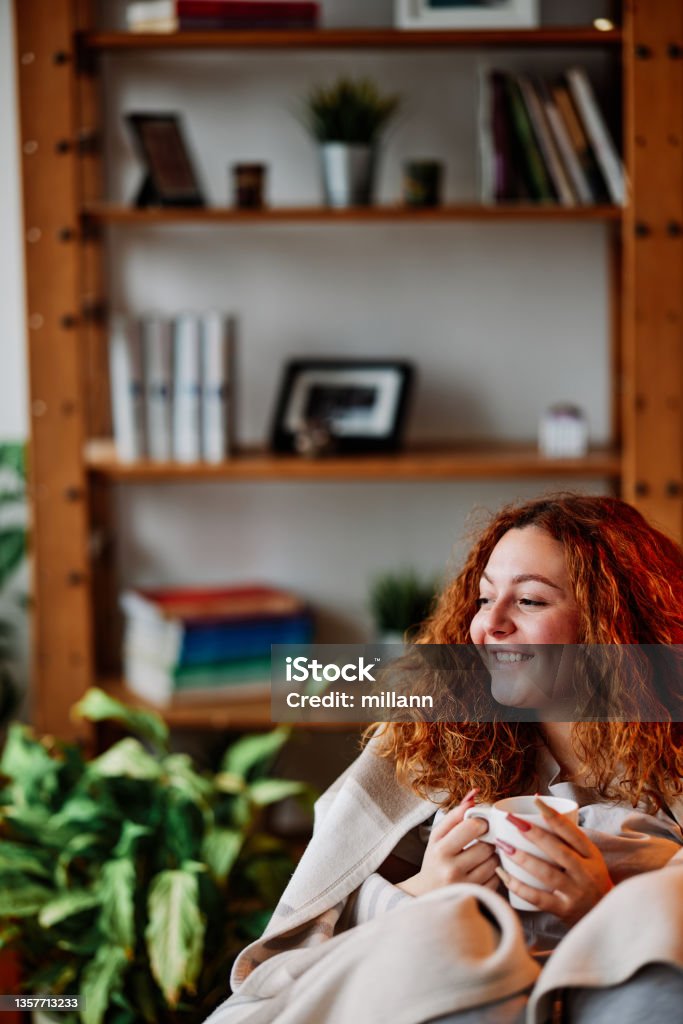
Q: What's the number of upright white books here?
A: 4